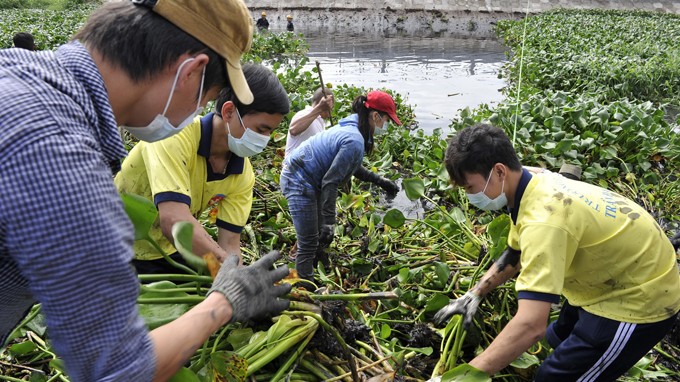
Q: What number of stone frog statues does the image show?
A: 0